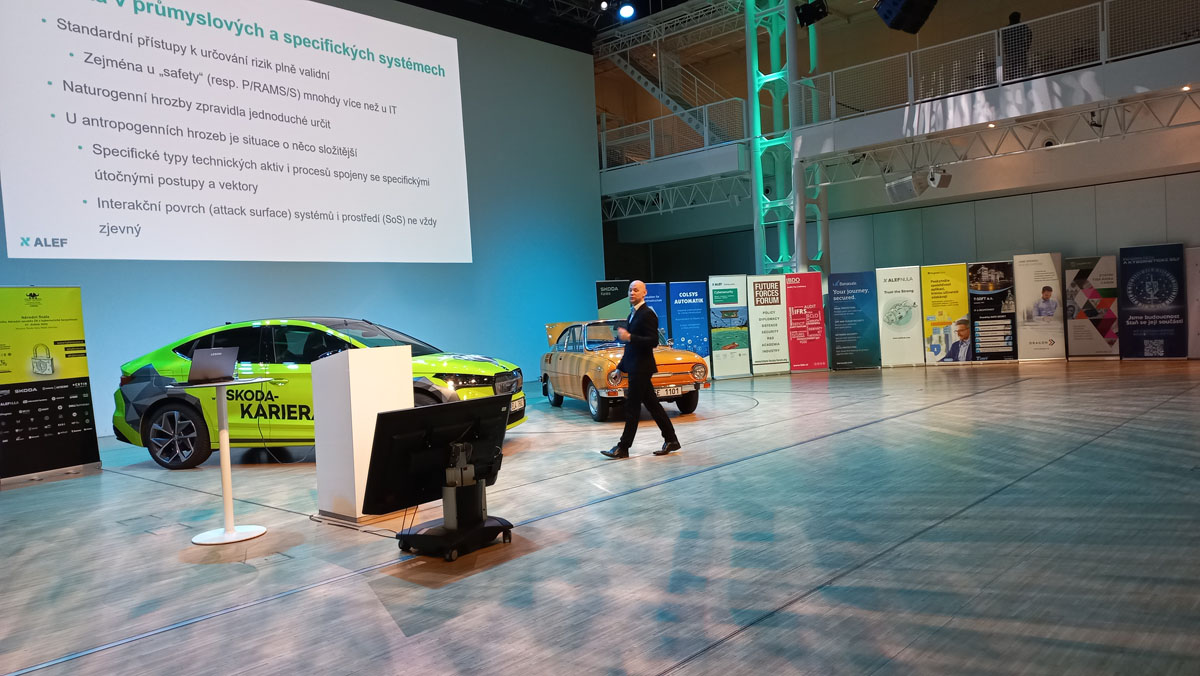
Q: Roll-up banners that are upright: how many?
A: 15